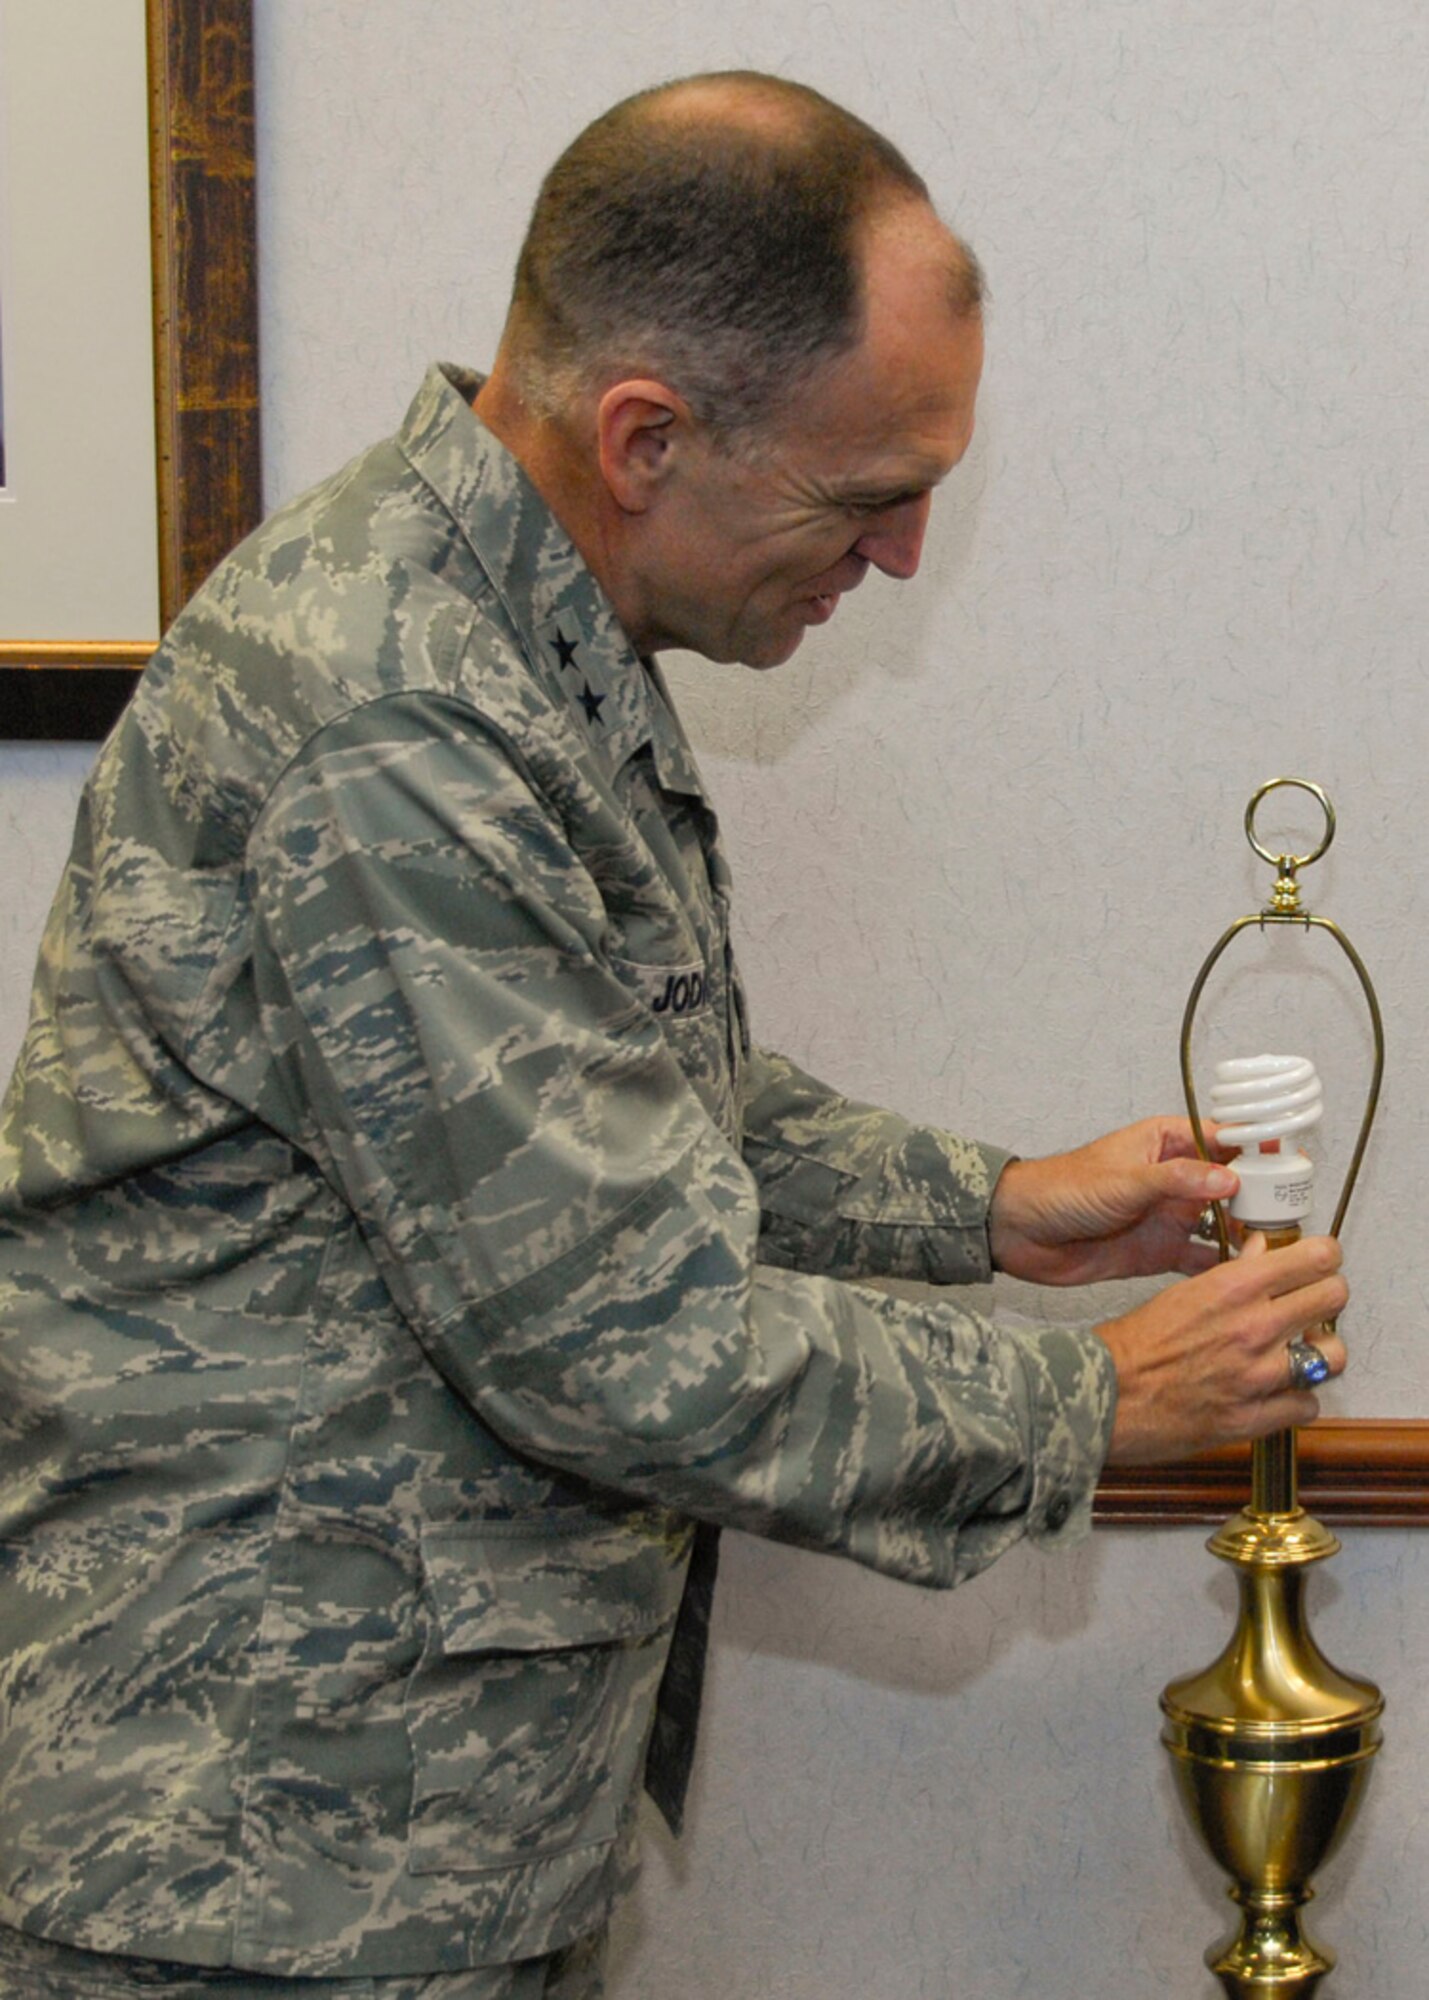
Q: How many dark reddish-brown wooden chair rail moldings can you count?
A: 1